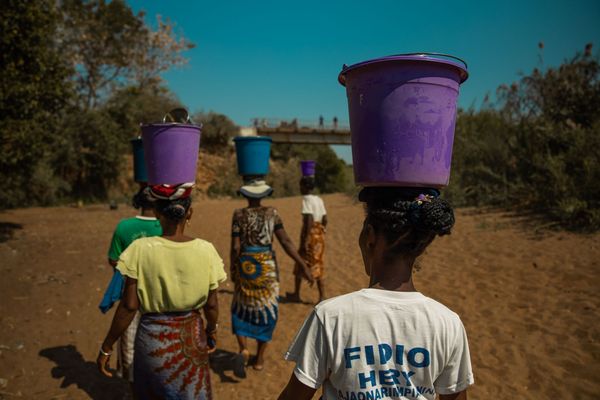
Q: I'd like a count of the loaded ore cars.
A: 0